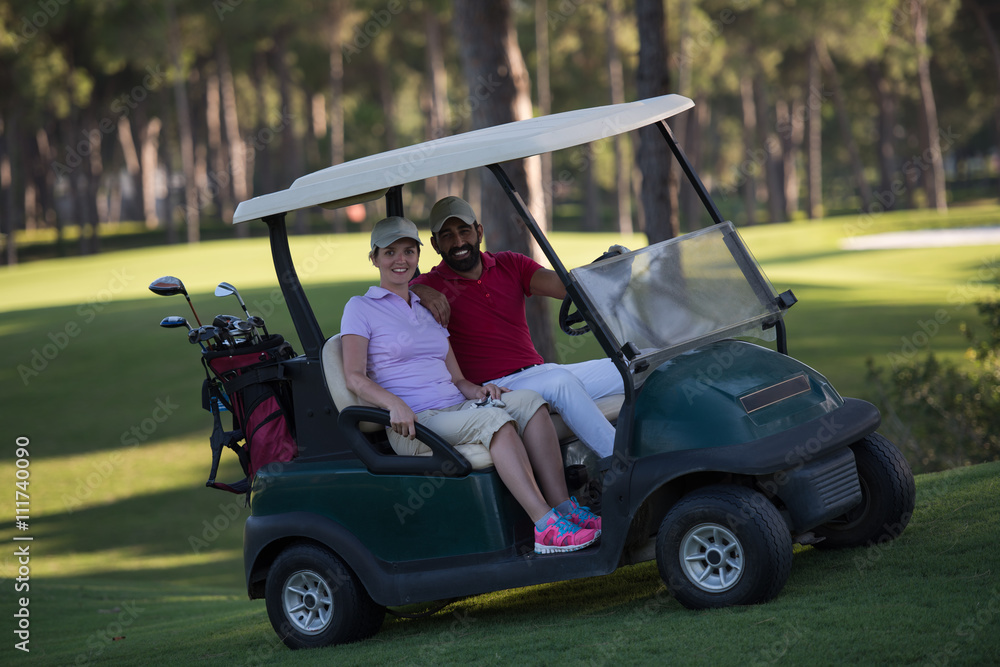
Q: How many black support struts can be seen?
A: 4